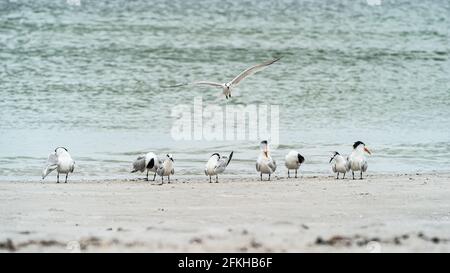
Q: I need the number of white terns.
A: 9